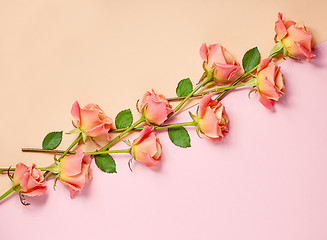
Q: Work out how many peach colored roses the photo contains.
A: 9